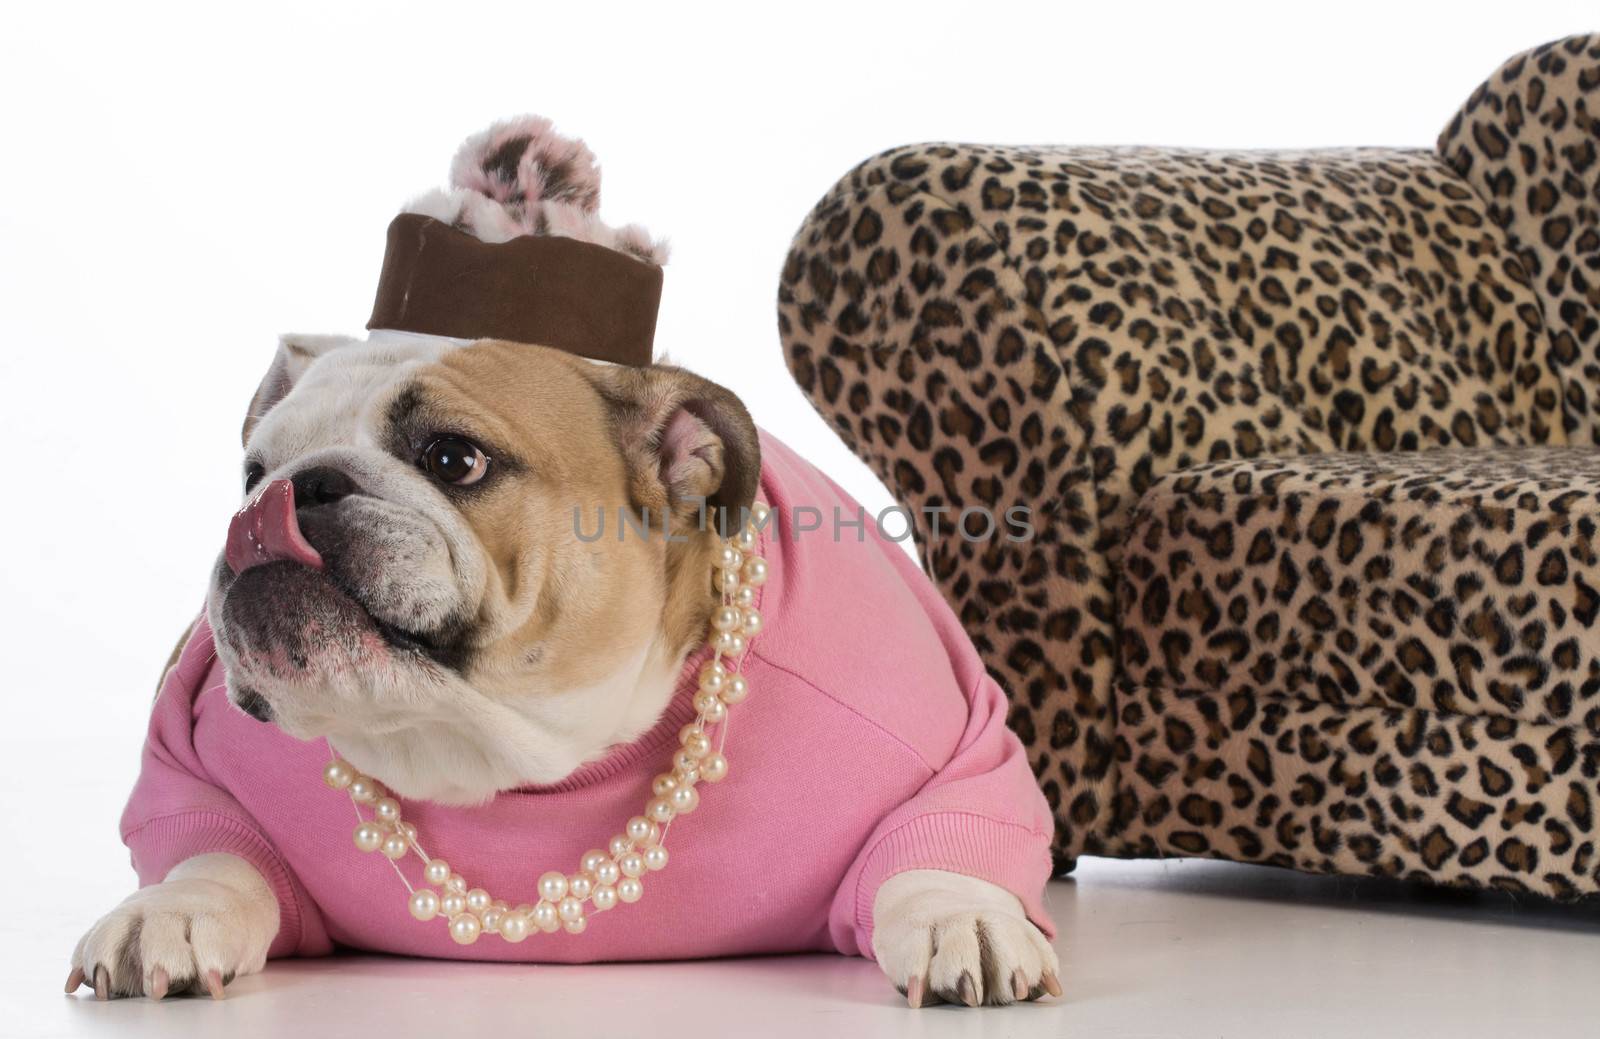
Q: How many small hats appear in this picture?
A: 1